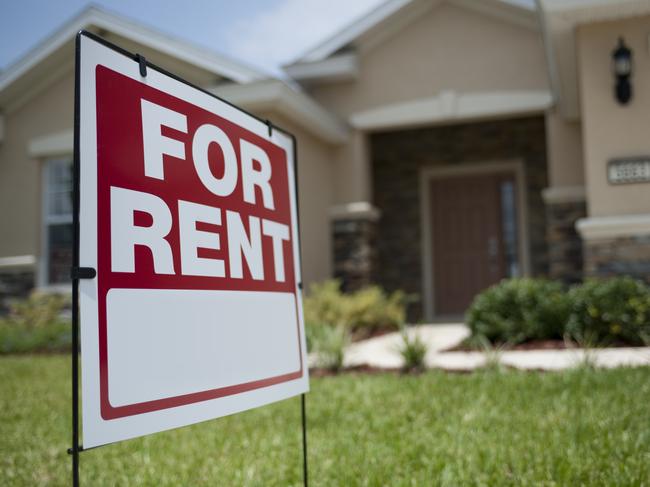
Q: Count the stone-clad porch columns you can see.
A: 2